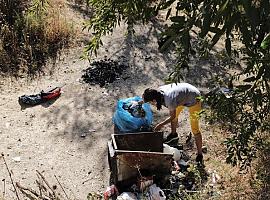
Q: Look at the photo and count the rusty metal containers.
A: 1